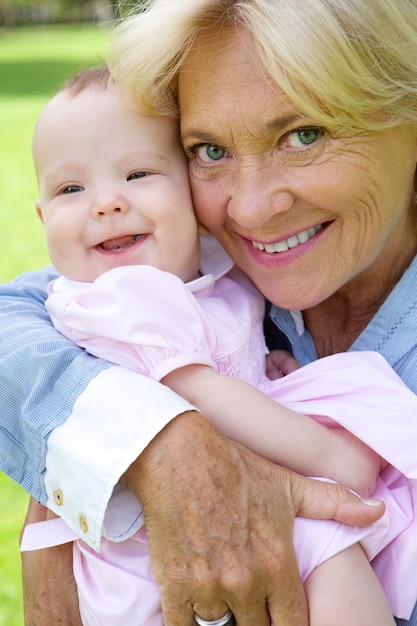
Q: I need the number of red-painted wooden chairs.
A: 0